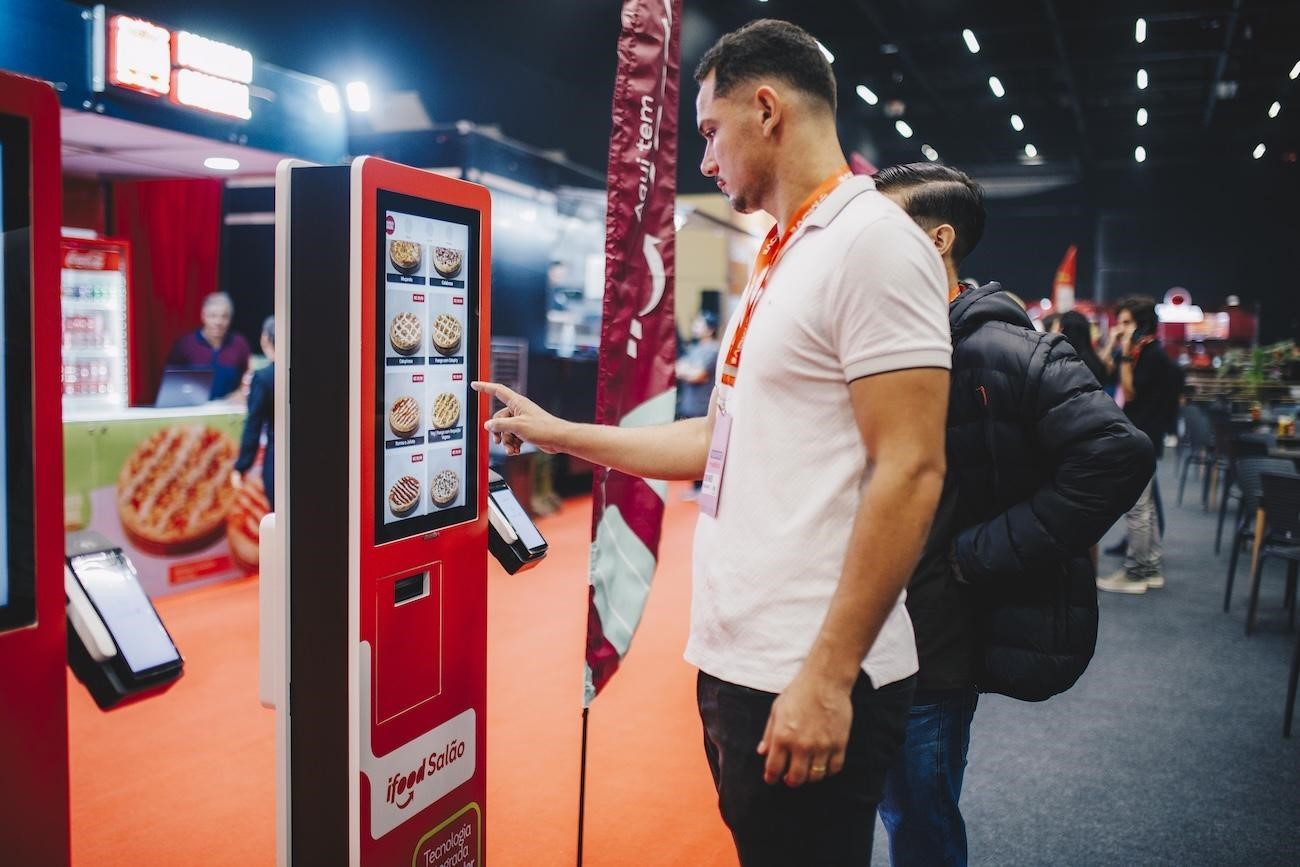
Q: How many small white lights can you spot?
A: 15